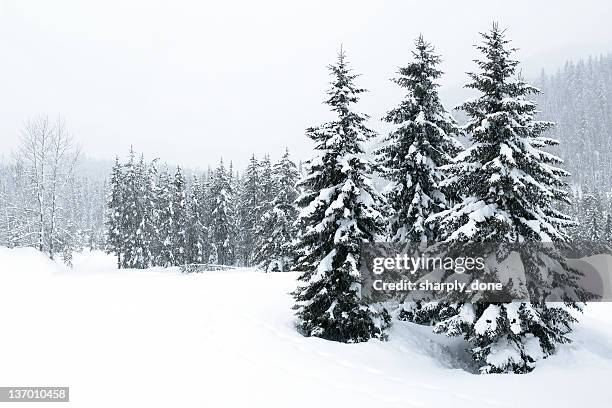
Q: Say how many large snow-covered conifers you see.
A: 3